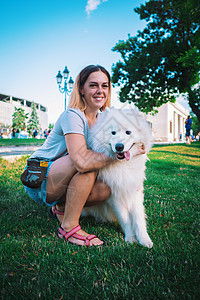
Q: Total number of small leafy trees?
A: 2